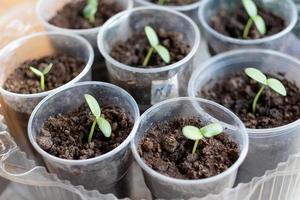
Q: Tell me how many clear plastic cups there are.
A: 8